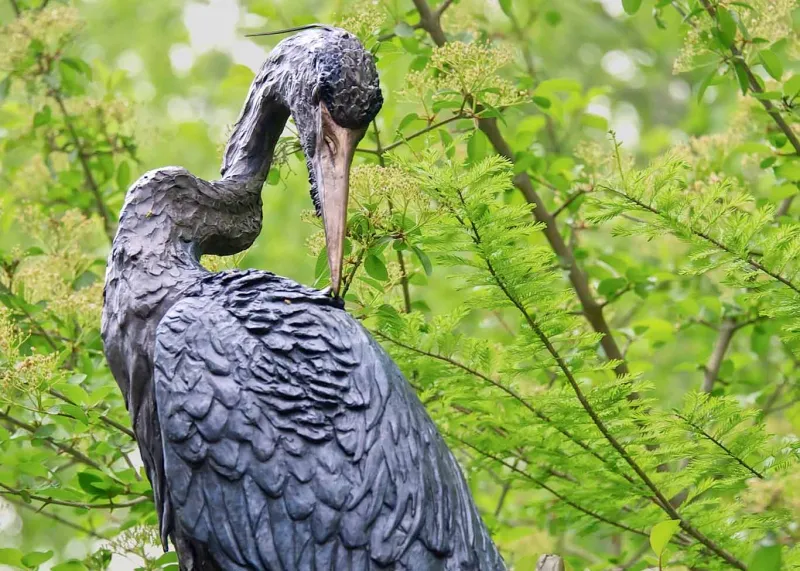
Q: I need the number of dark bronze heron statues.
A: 1